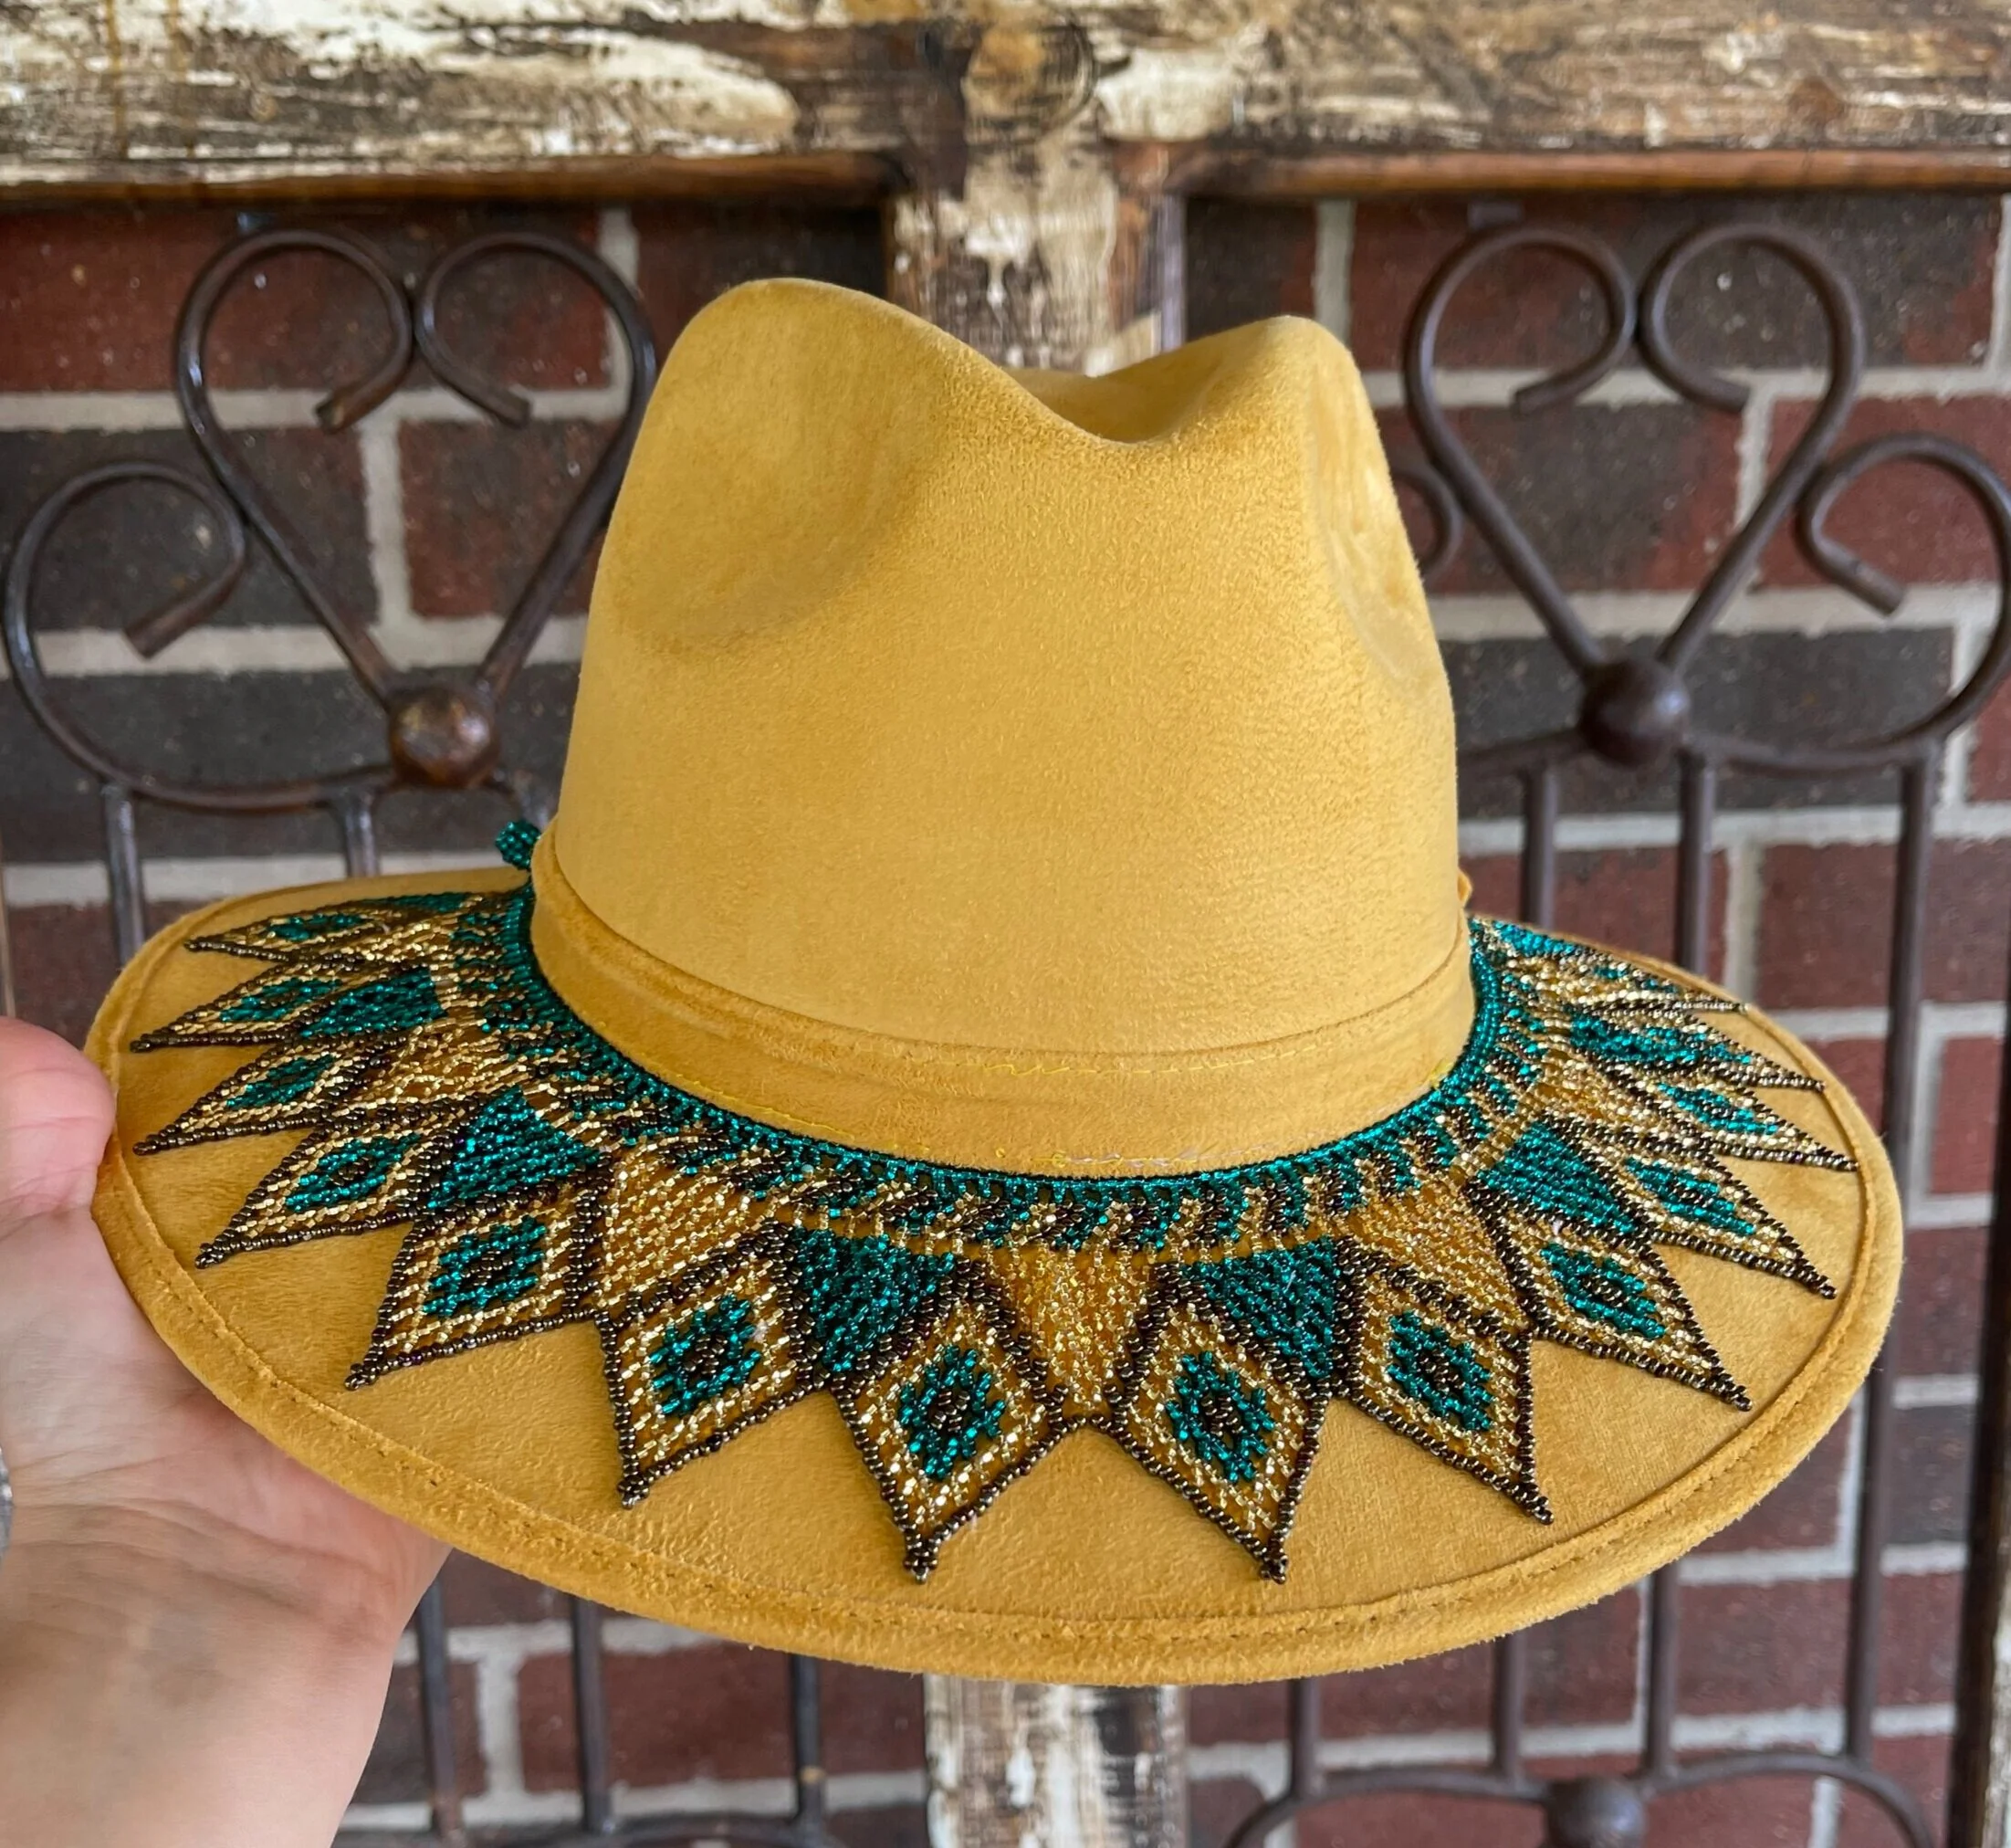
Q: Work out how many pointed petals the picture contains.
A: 14